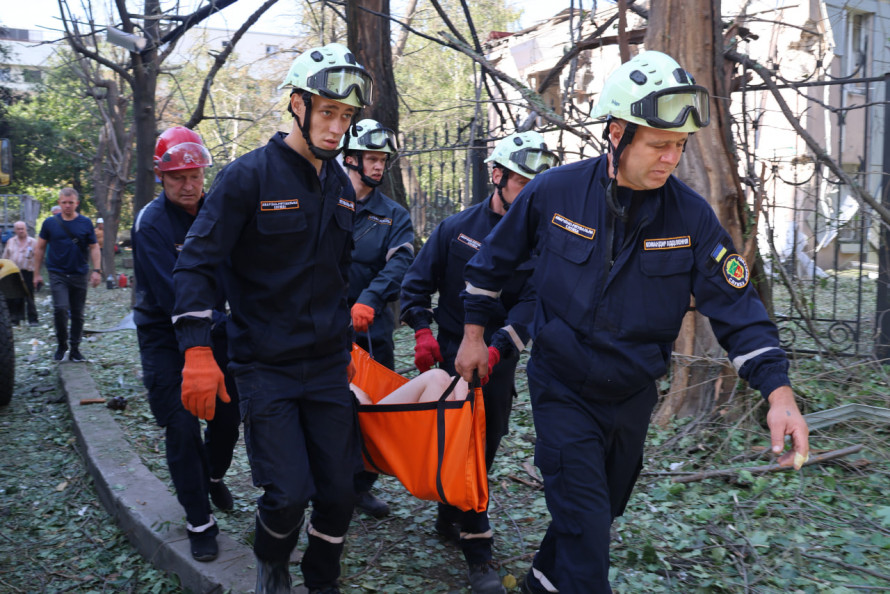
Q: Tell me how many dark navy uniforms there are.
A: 5